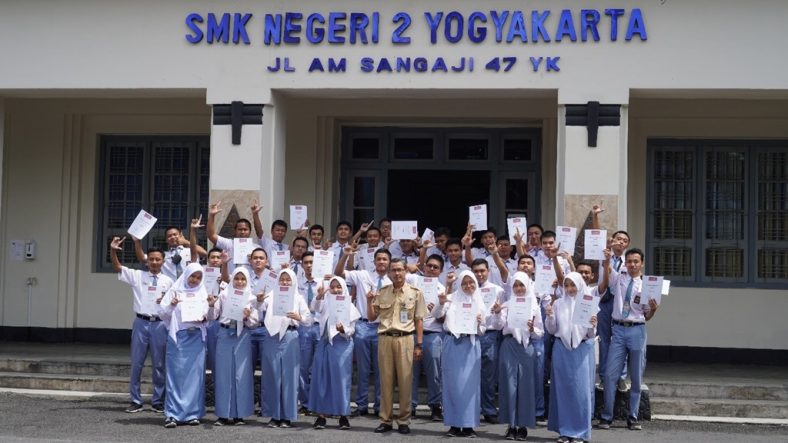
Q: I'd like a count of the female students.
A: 7